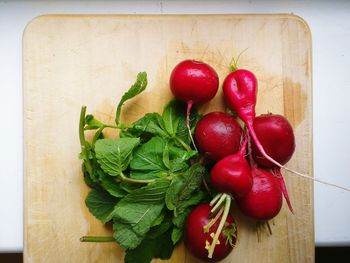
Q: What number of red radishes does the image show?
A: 7